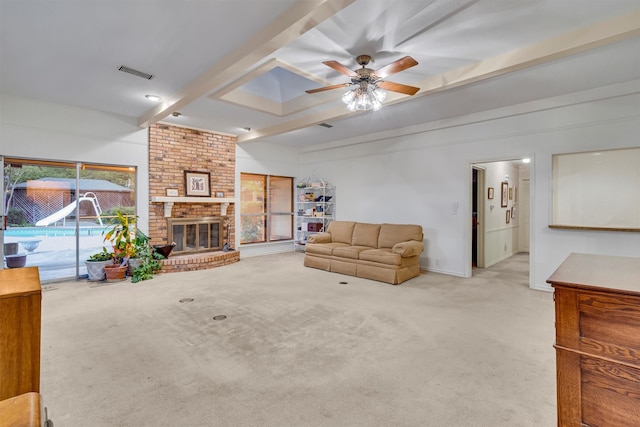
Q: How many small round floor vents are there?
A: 3